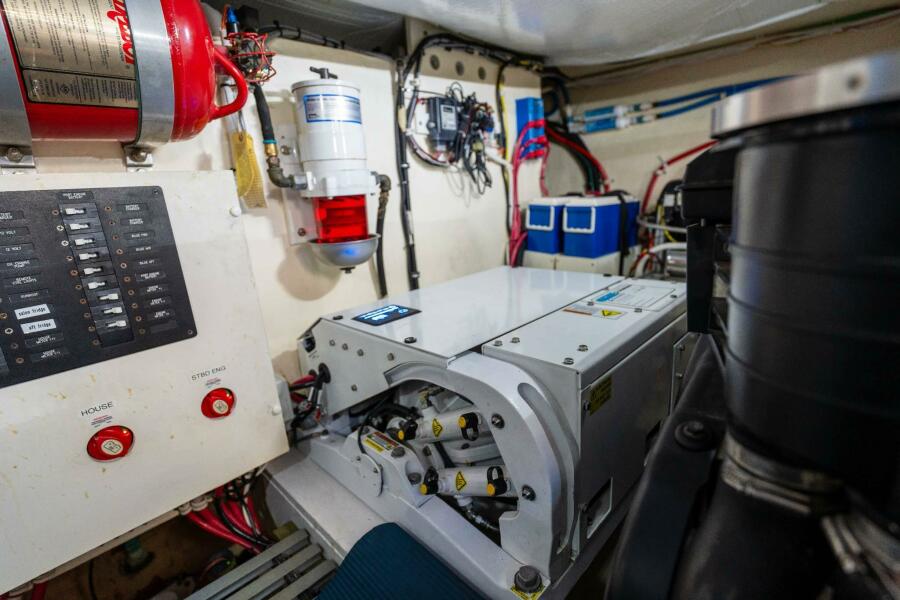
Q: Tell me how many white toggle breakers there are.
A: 9